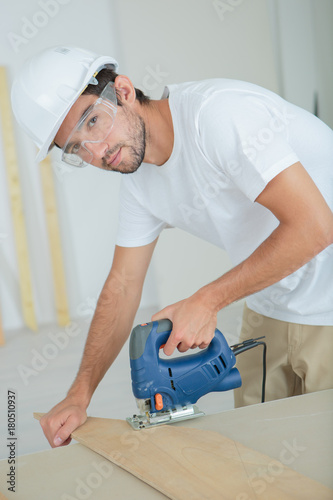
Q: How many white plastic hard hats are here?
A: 1